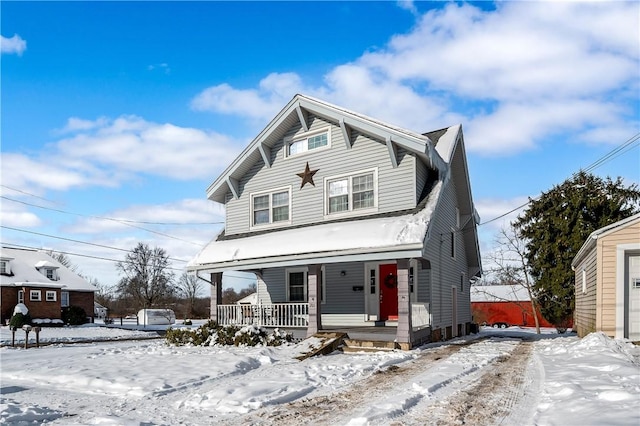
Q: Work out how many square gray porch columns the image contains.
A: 3